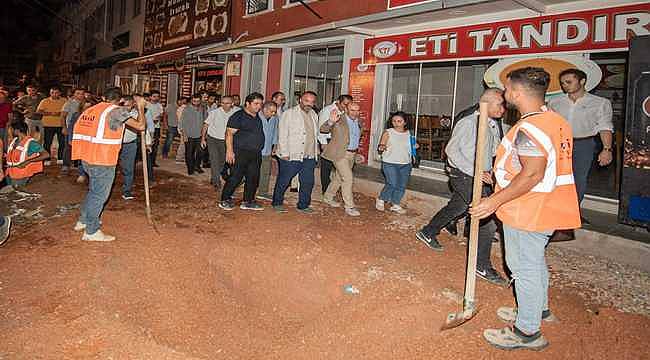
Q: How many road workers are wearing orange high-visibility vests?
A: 3